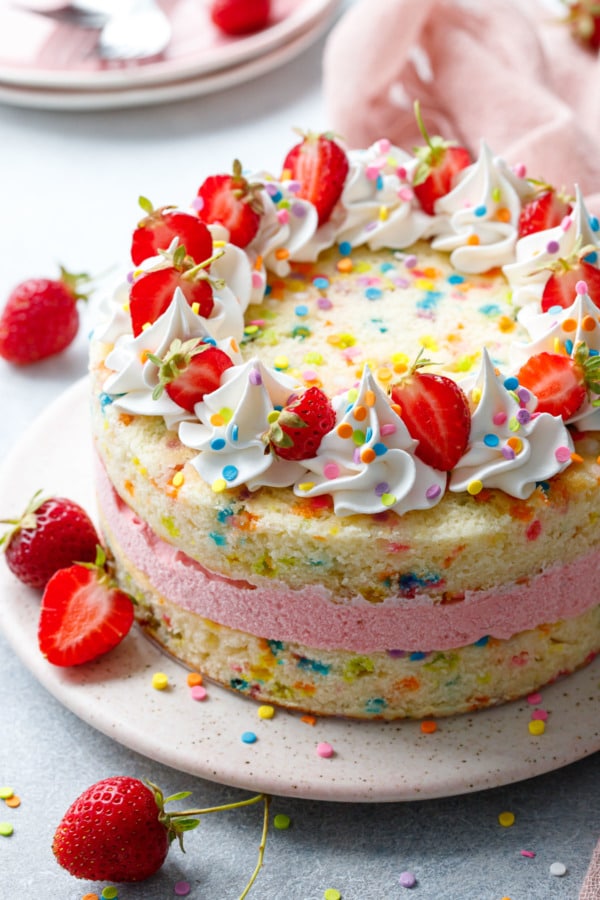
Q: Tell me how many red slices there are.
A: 11